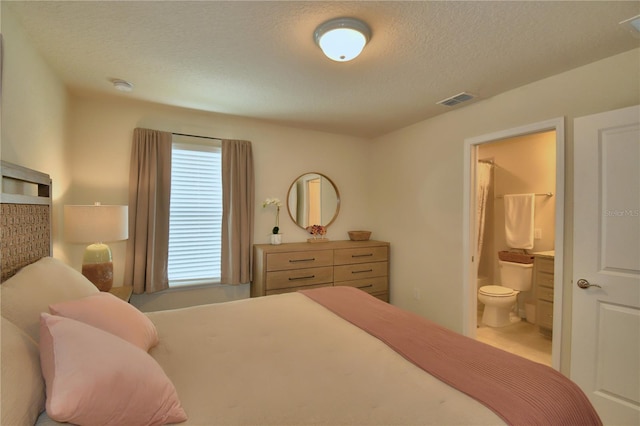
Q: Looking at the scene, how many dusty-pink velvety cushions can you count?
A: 2